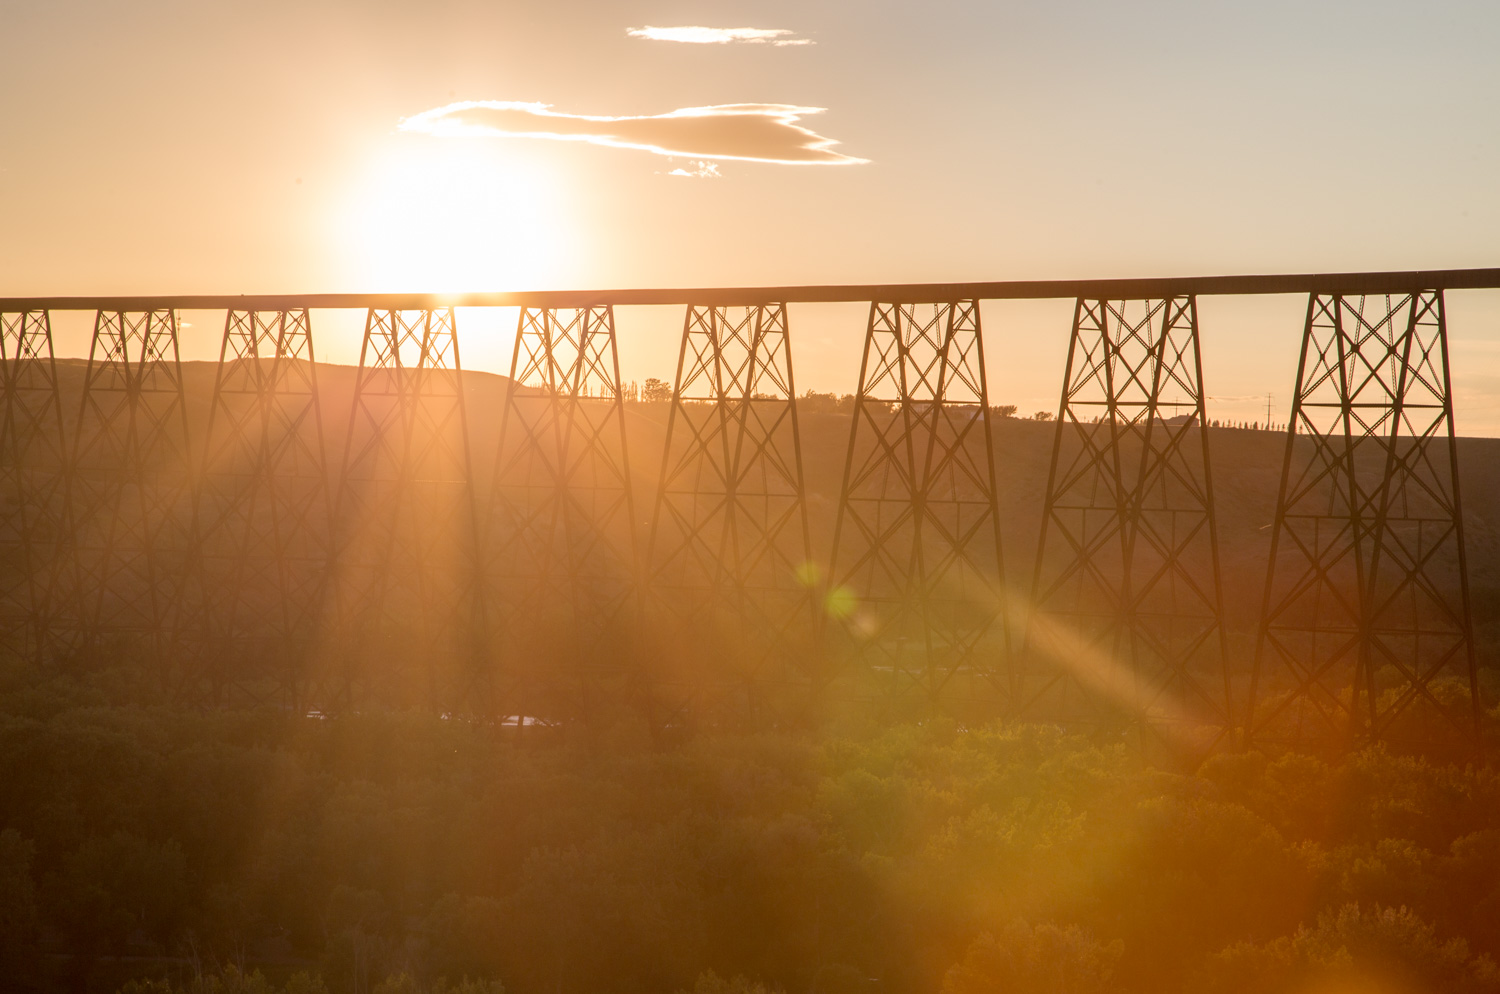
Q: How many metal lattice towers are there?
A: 9